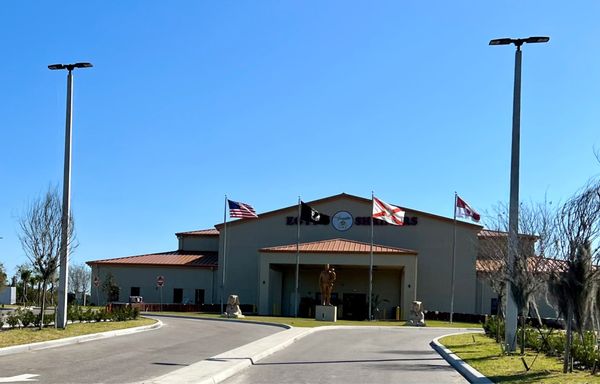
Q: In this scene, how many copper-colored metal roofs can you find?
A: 5